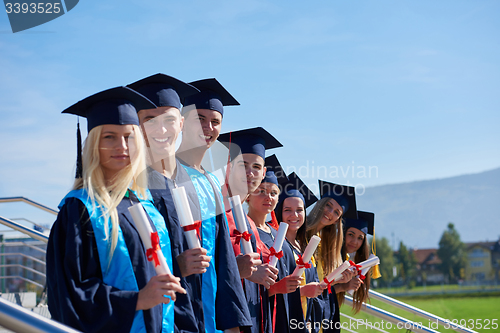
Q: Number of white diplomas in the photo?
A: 8